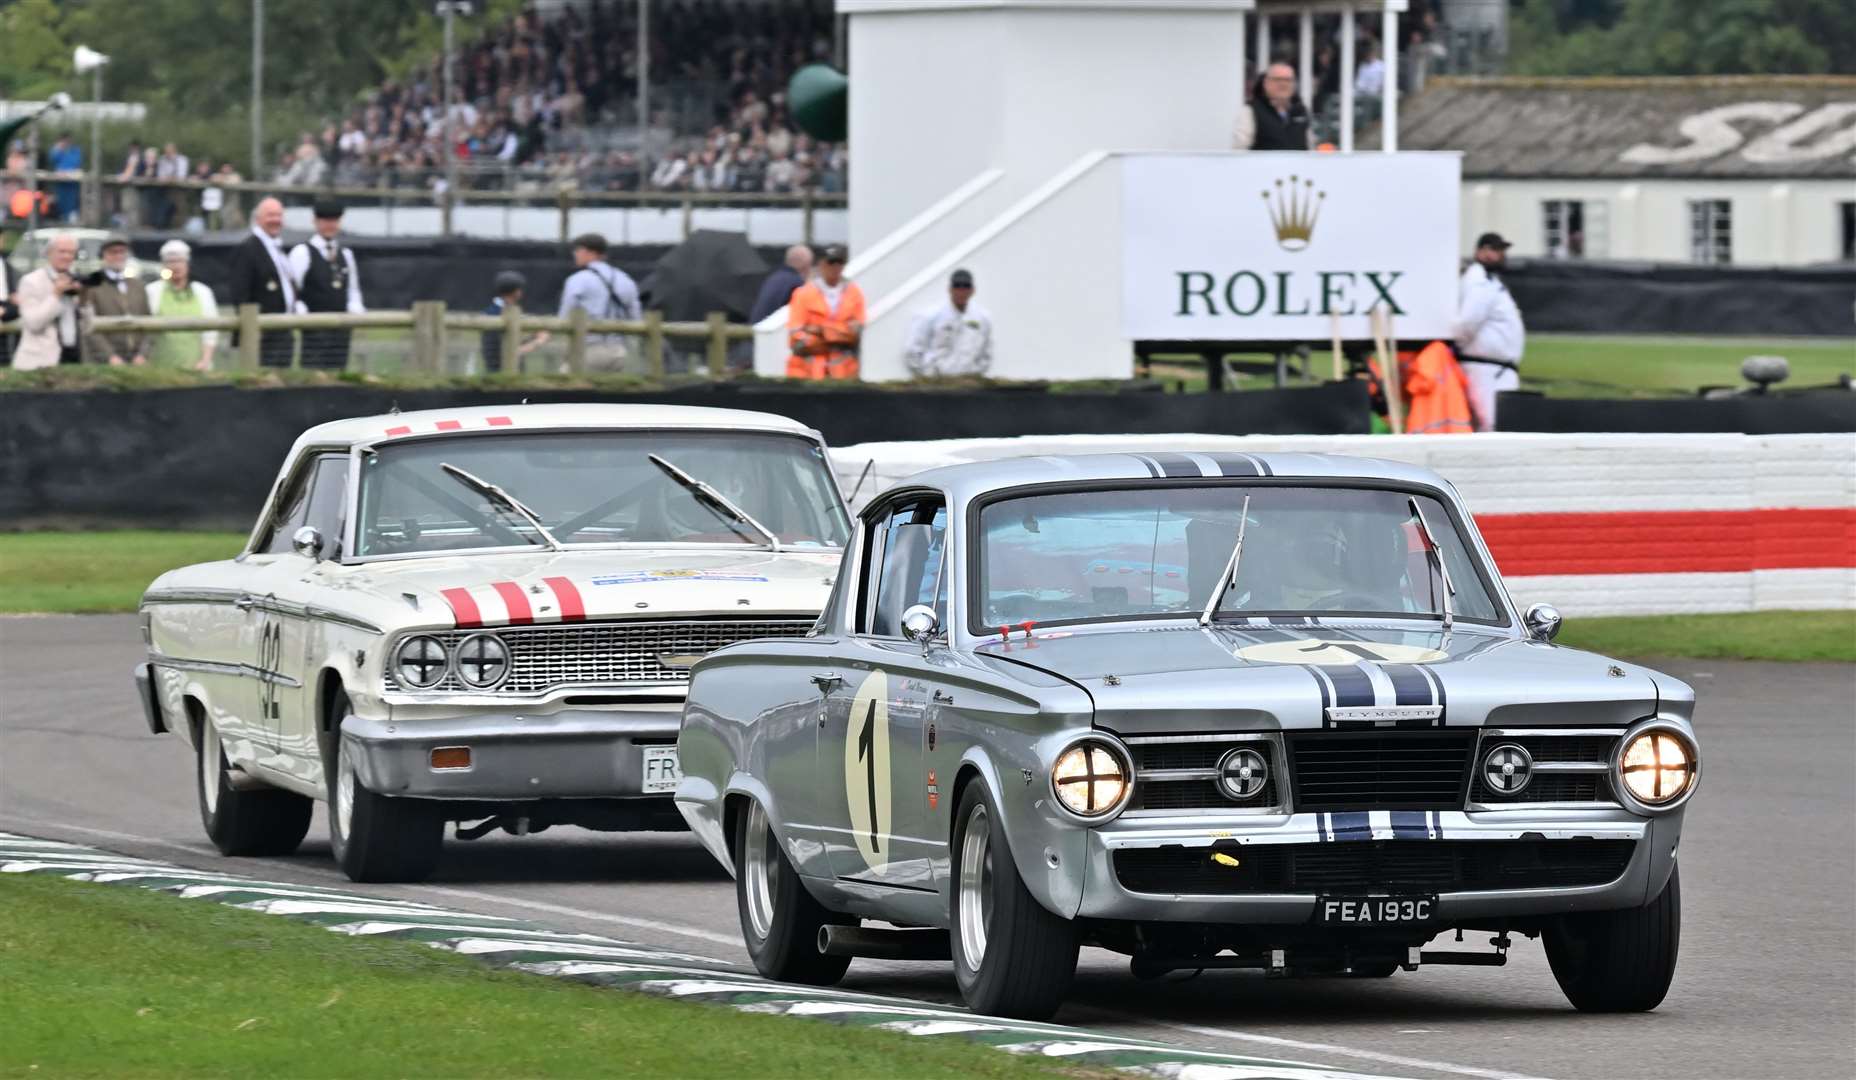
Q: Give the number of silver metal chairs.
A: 0